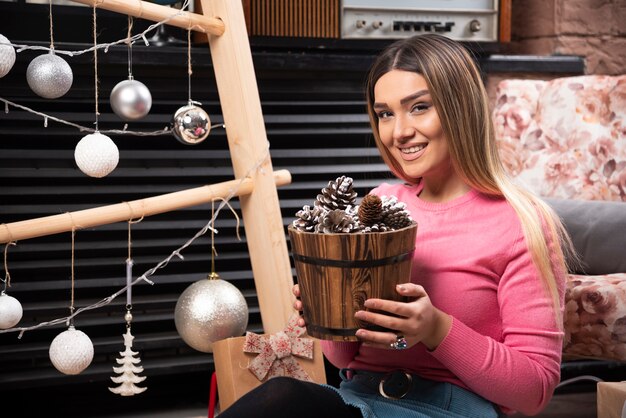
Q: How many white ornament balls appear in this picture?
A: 4